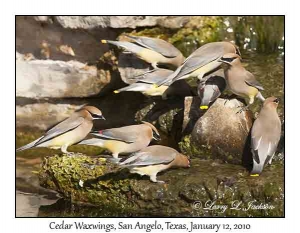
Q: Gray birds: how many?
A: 9